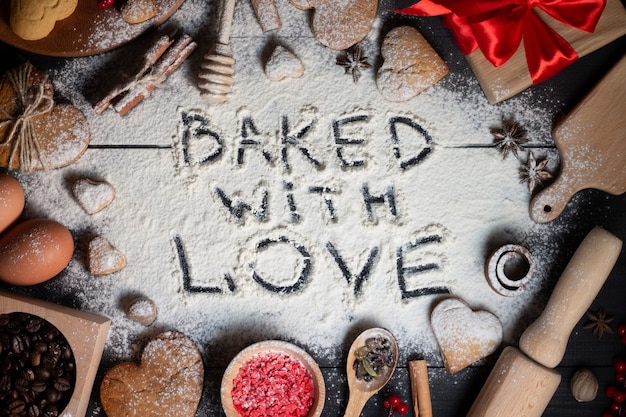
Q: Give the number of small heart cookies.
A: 3